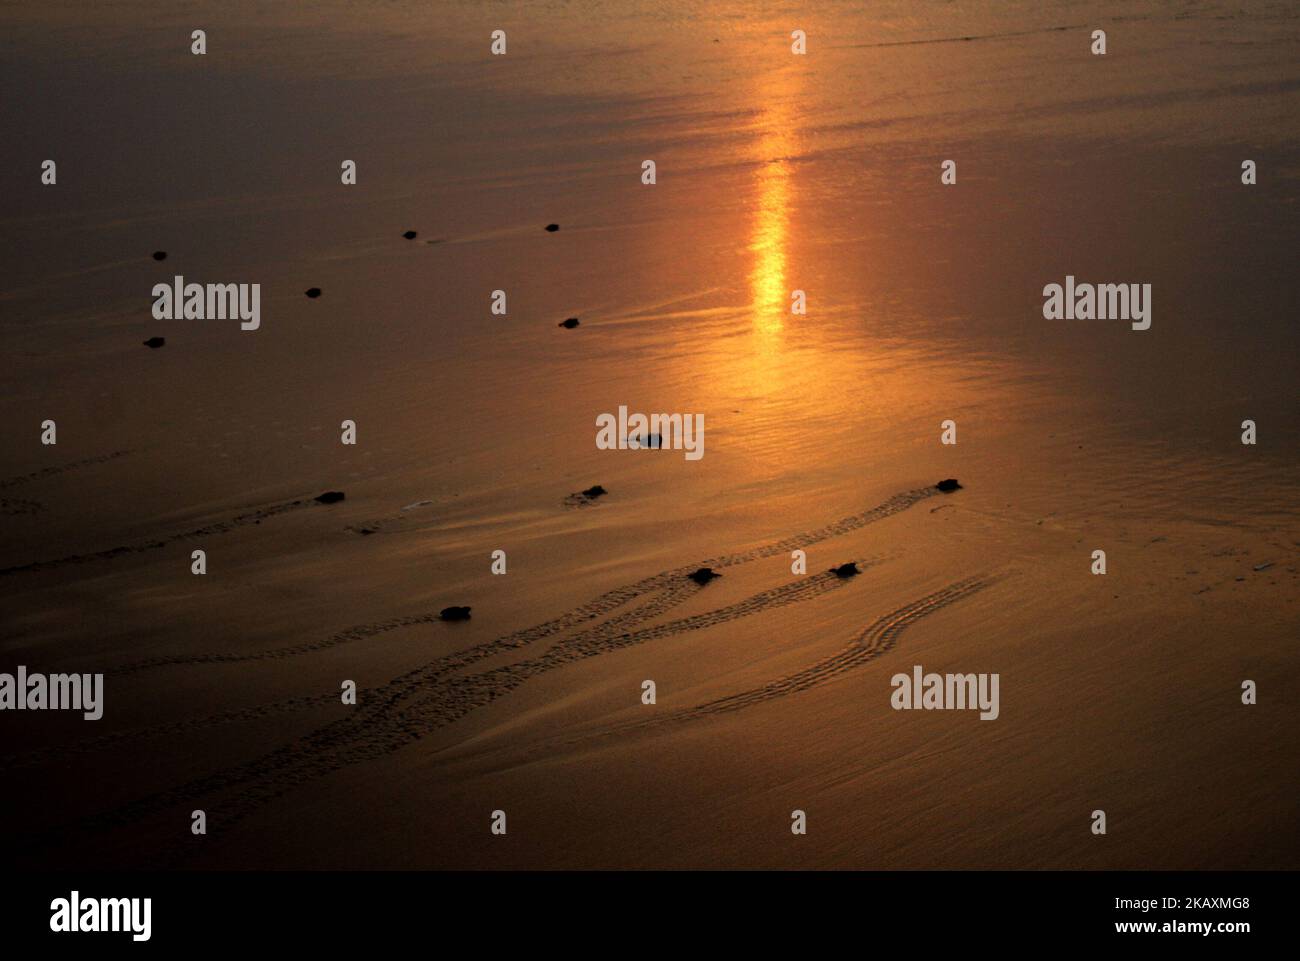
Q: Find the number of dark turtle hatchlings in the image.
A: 13